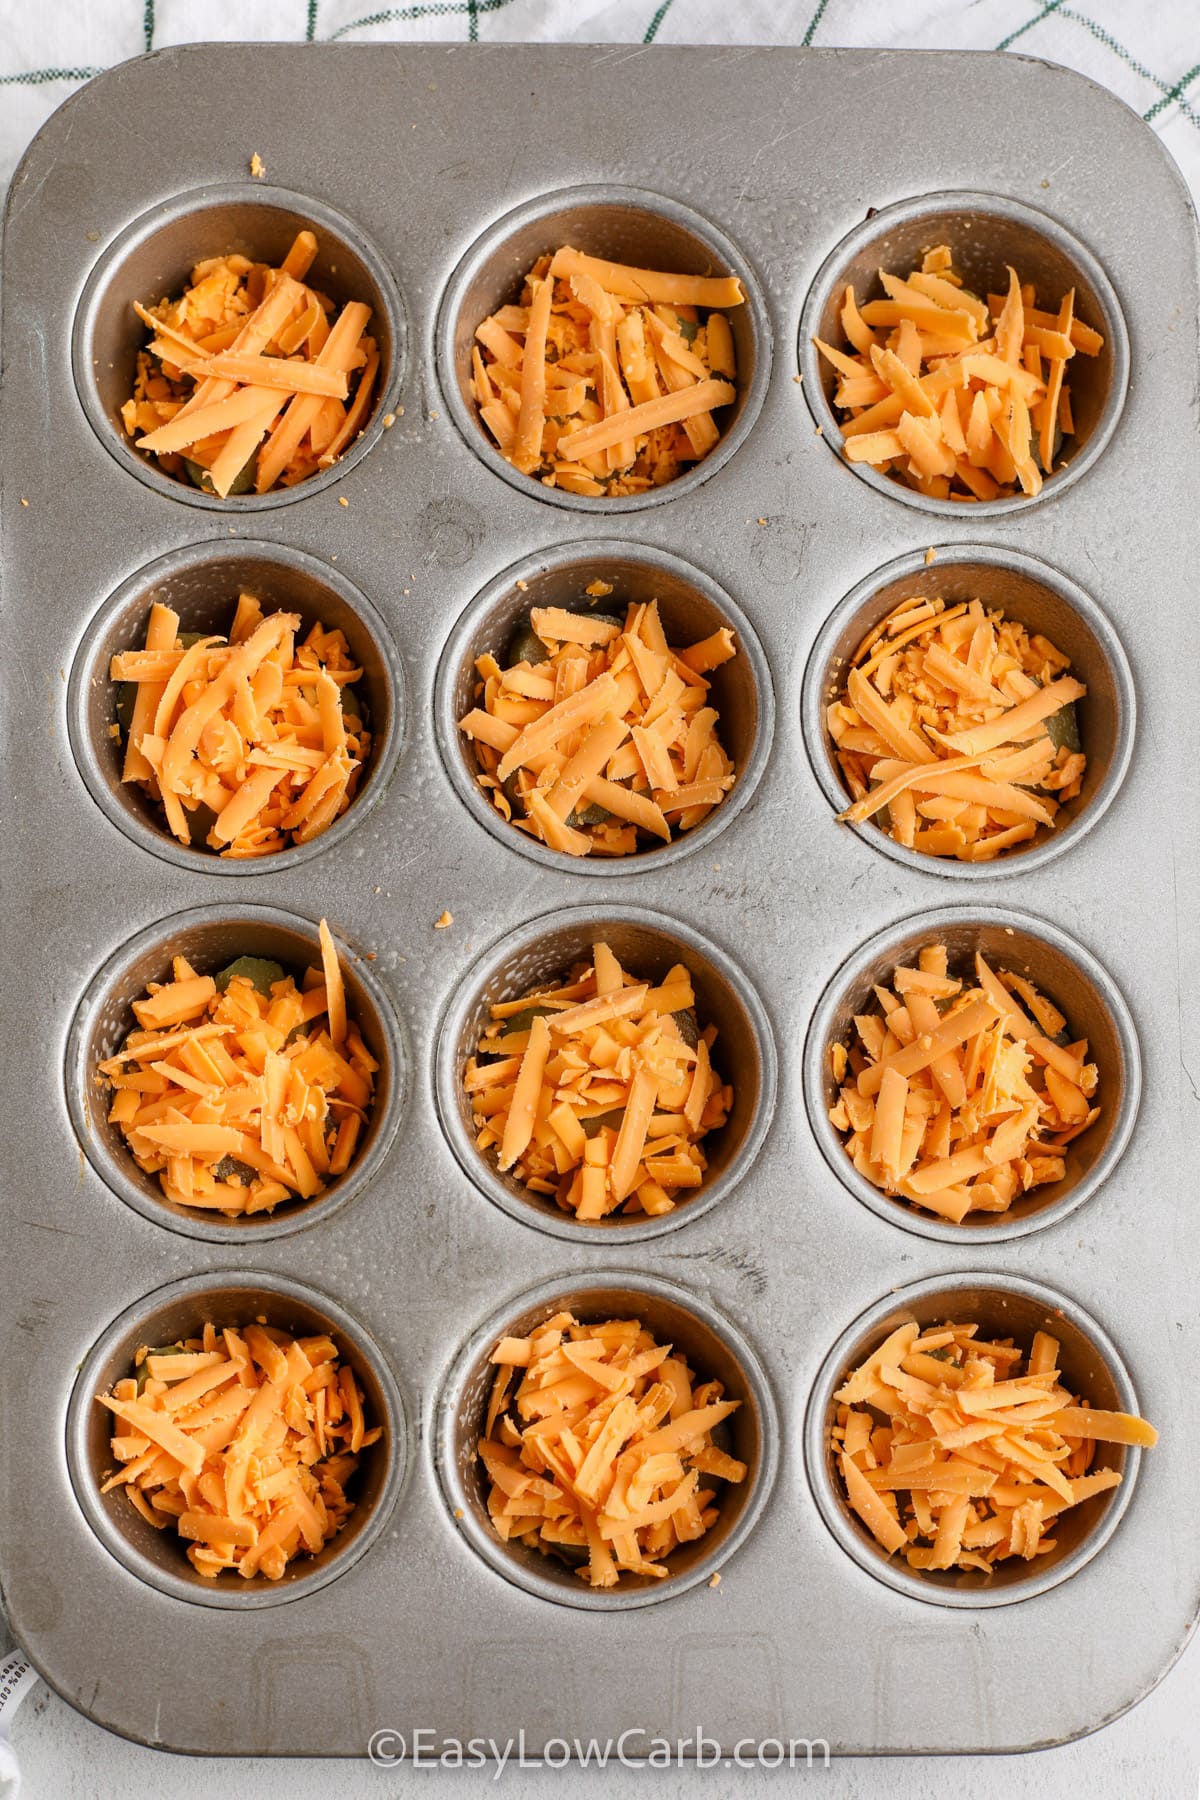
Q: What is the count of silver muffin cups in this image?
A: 12